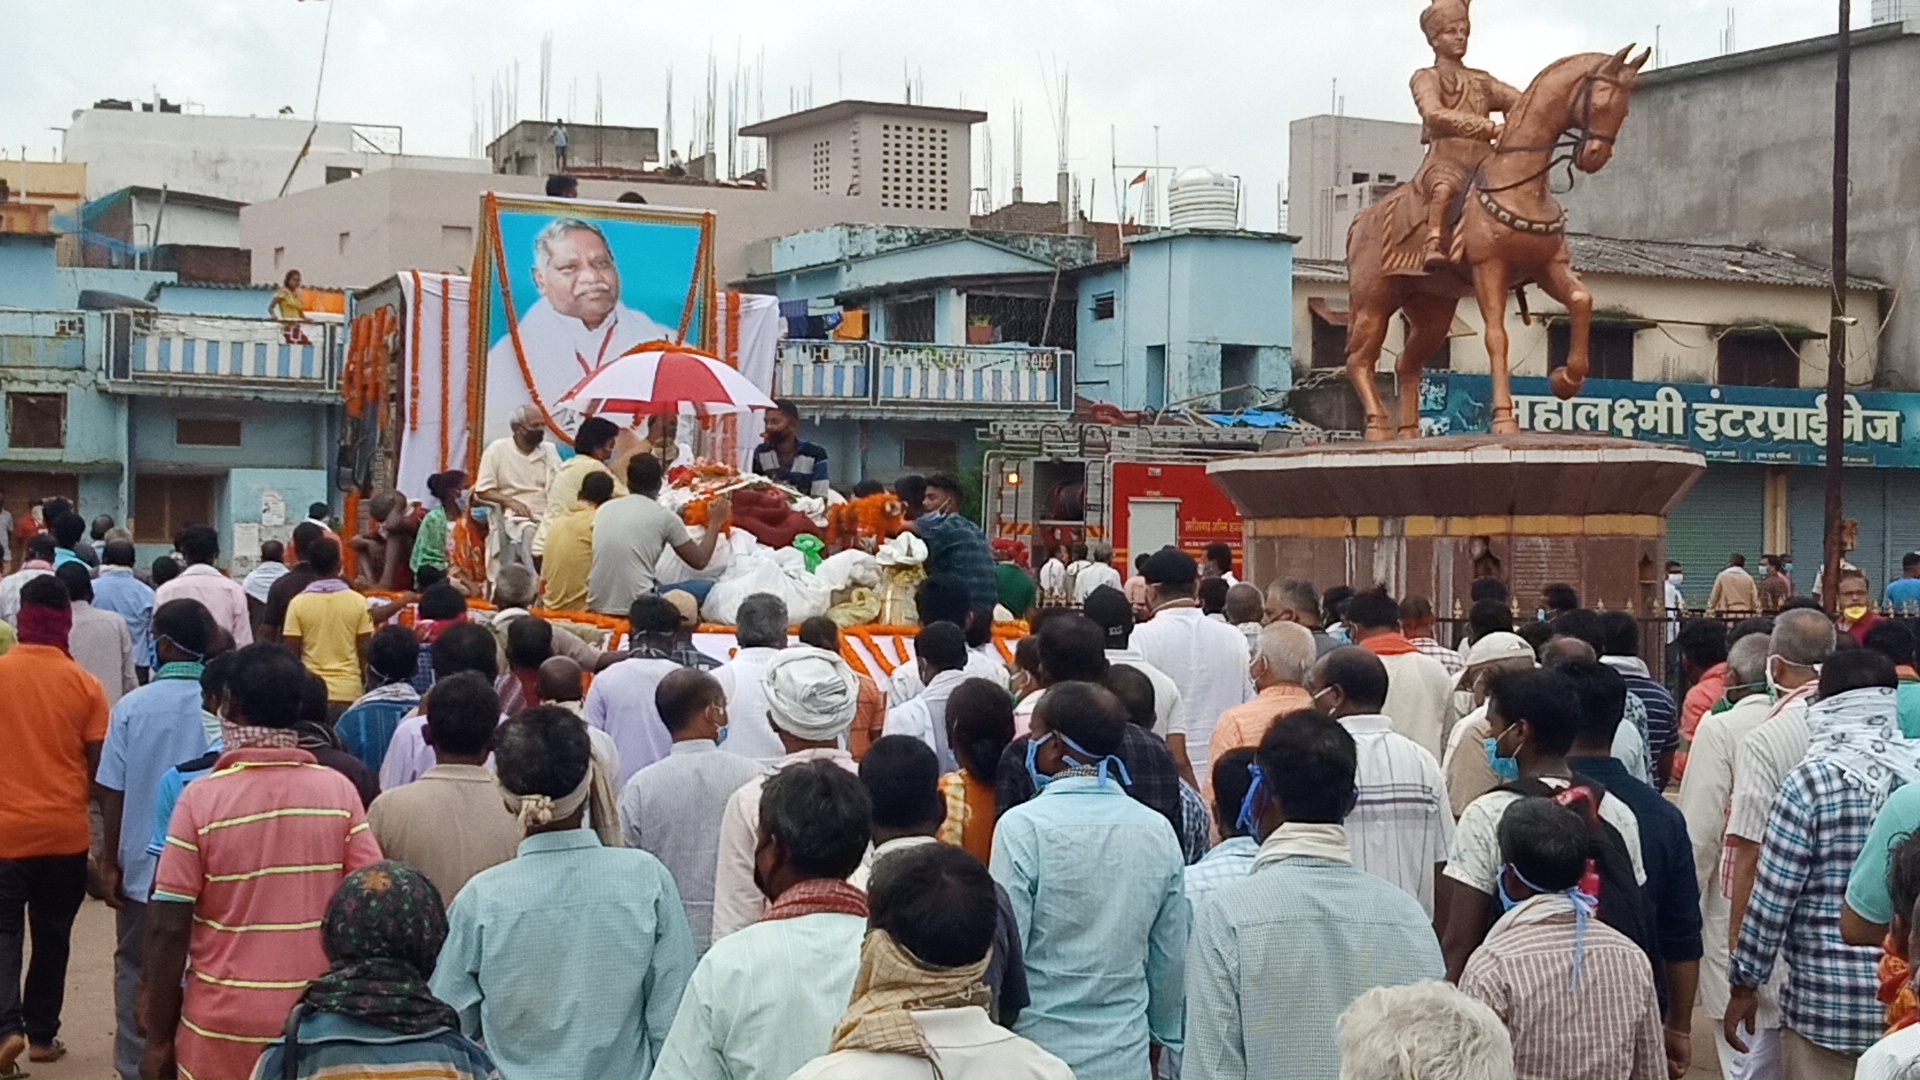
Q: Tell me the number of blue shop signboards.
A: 1